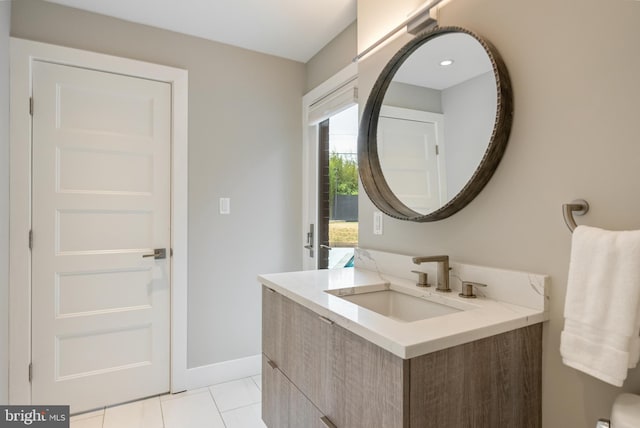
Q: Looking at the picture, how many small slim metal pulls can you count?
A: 4